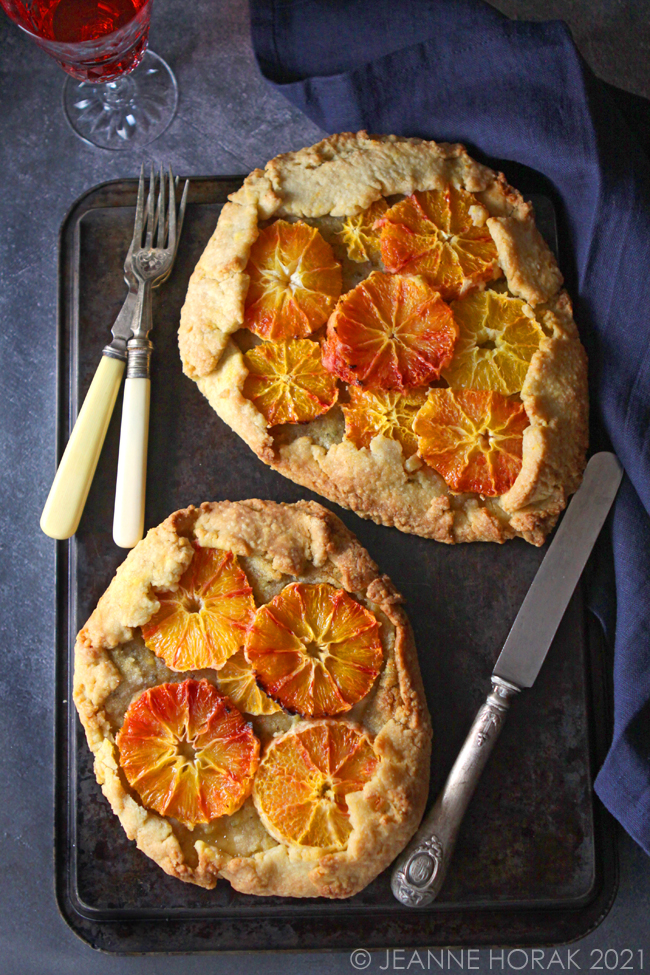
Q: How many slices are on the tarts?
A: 13